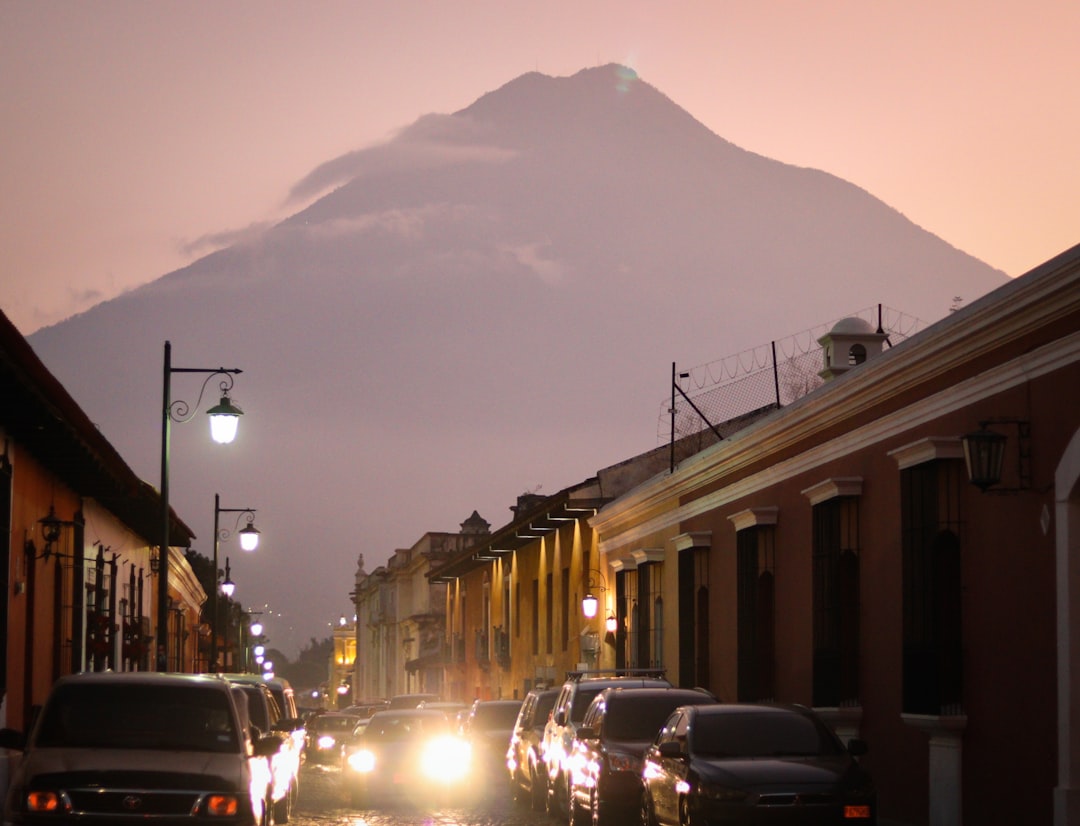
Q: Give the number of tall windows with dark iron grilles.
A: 6